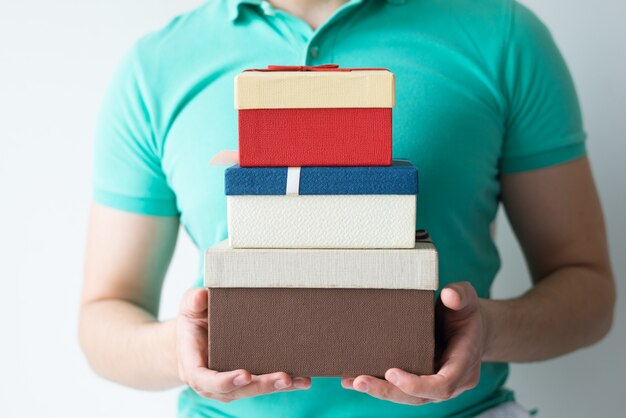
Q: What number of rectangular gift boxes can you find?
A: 3